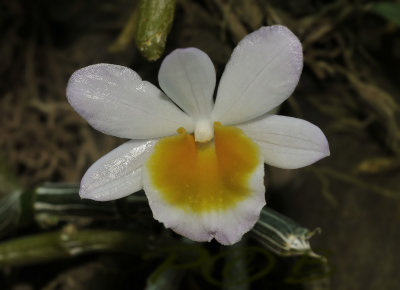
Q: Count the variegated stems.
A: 2